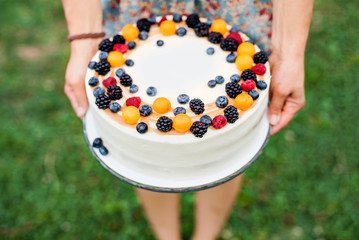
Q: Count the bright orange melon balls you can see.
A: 10